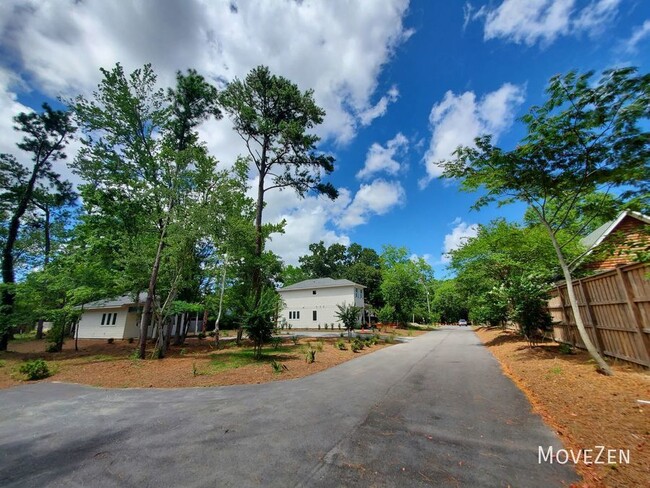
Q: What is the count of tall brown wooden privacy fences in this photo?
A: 1